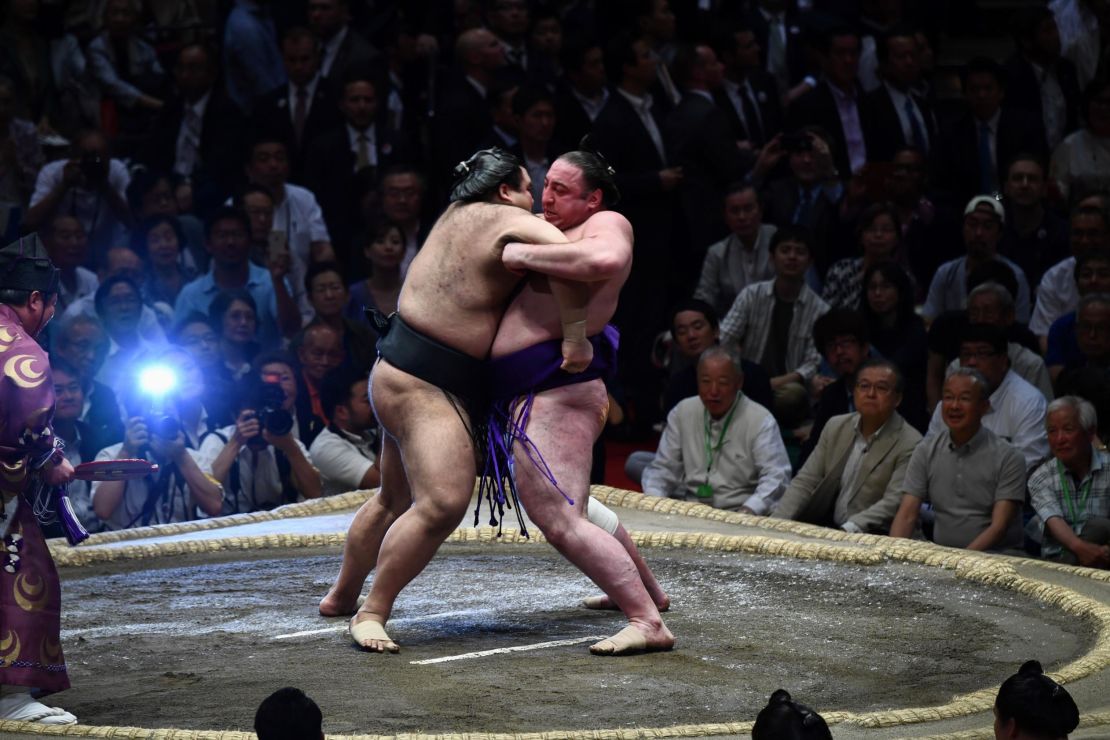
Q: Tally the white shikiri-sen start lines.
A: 2